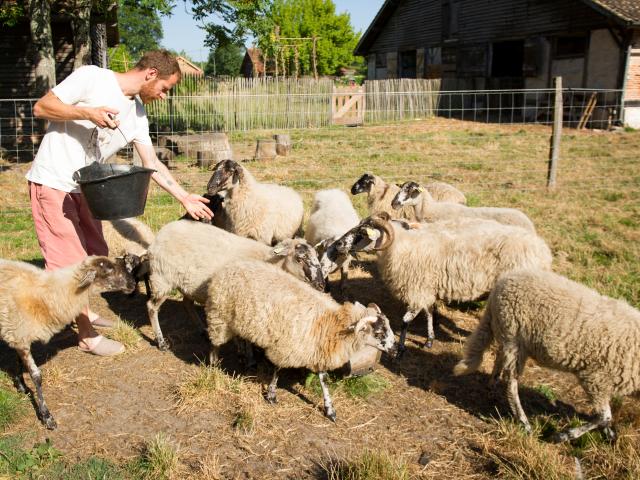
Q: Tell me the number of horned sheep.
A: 2